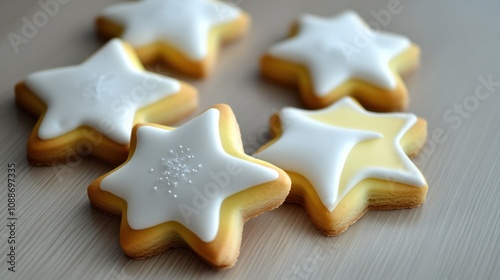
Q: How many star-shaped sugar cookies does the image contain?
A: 5